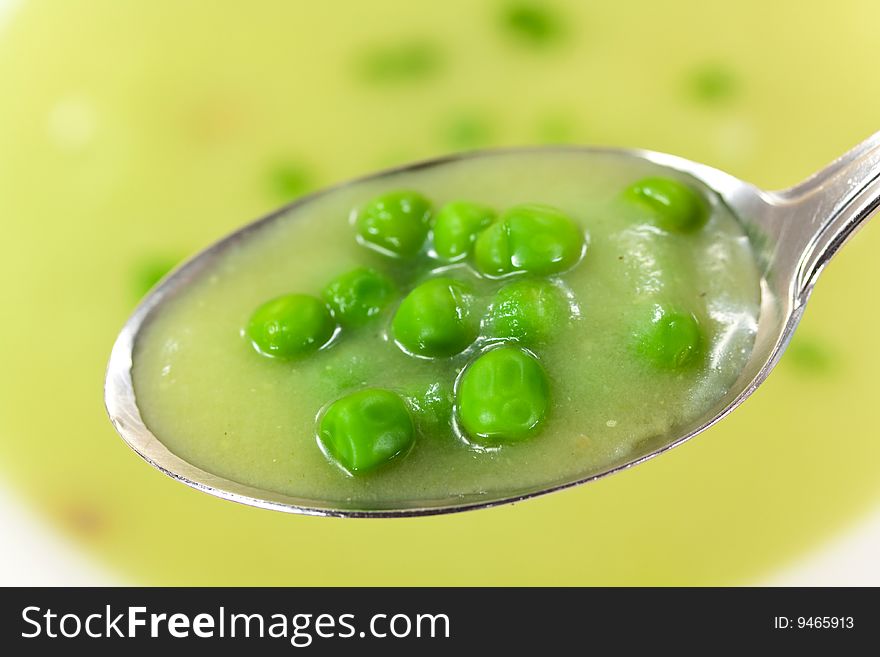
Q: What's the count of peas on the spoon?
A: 11